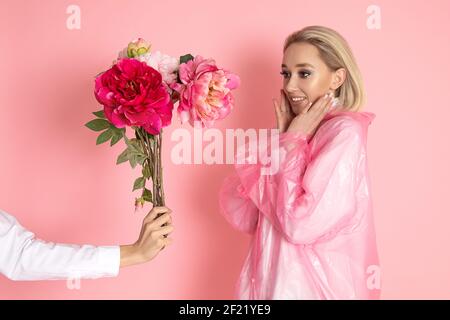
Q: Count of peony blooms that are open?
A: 3